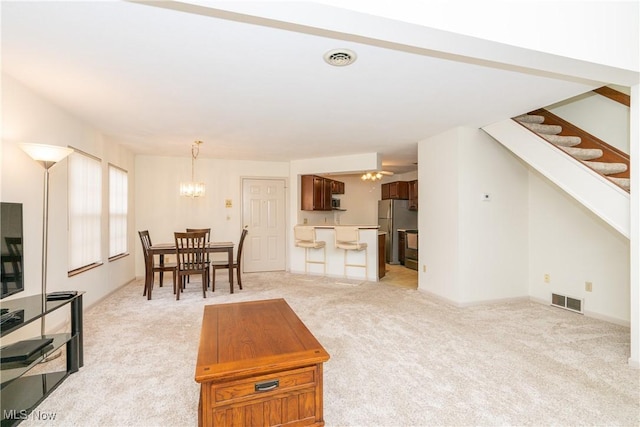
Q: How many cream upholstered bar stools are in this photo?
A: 2